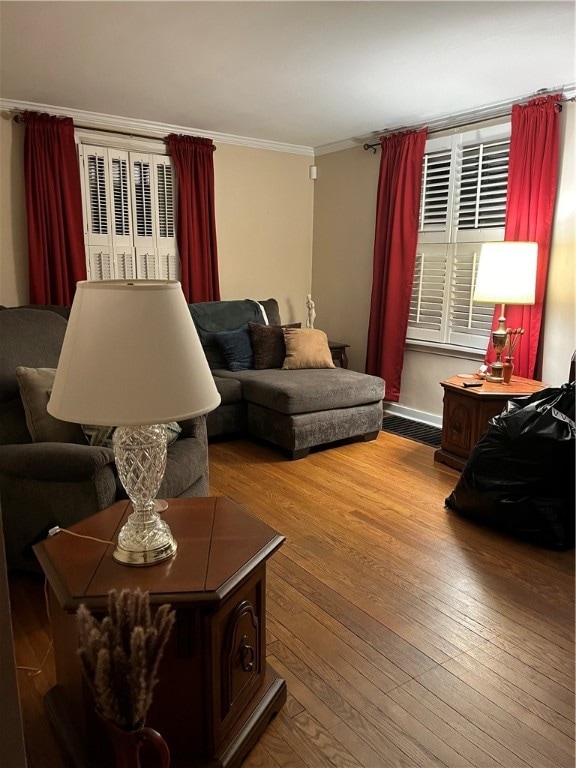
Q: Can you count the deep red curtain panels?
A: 4